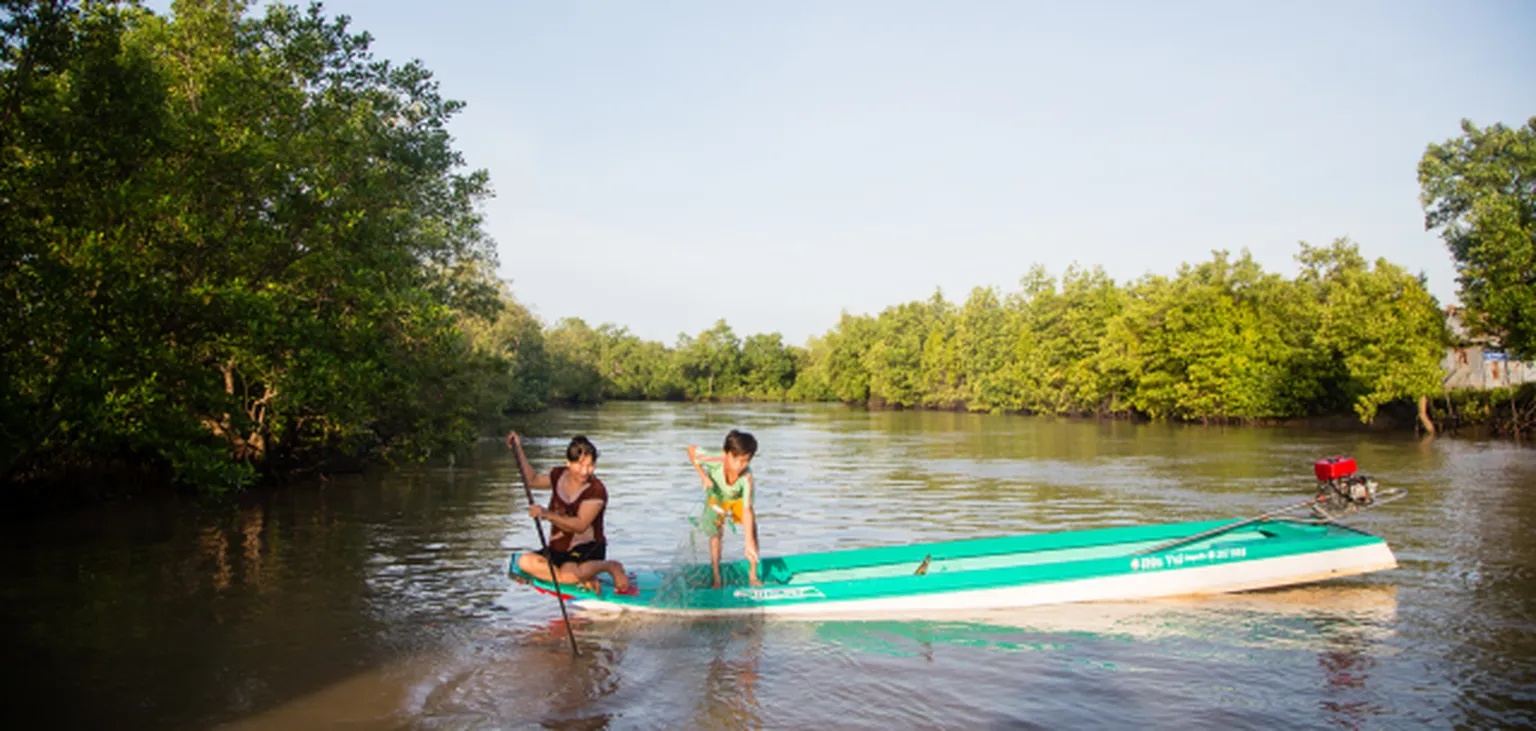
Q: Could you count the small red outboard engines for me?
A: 1